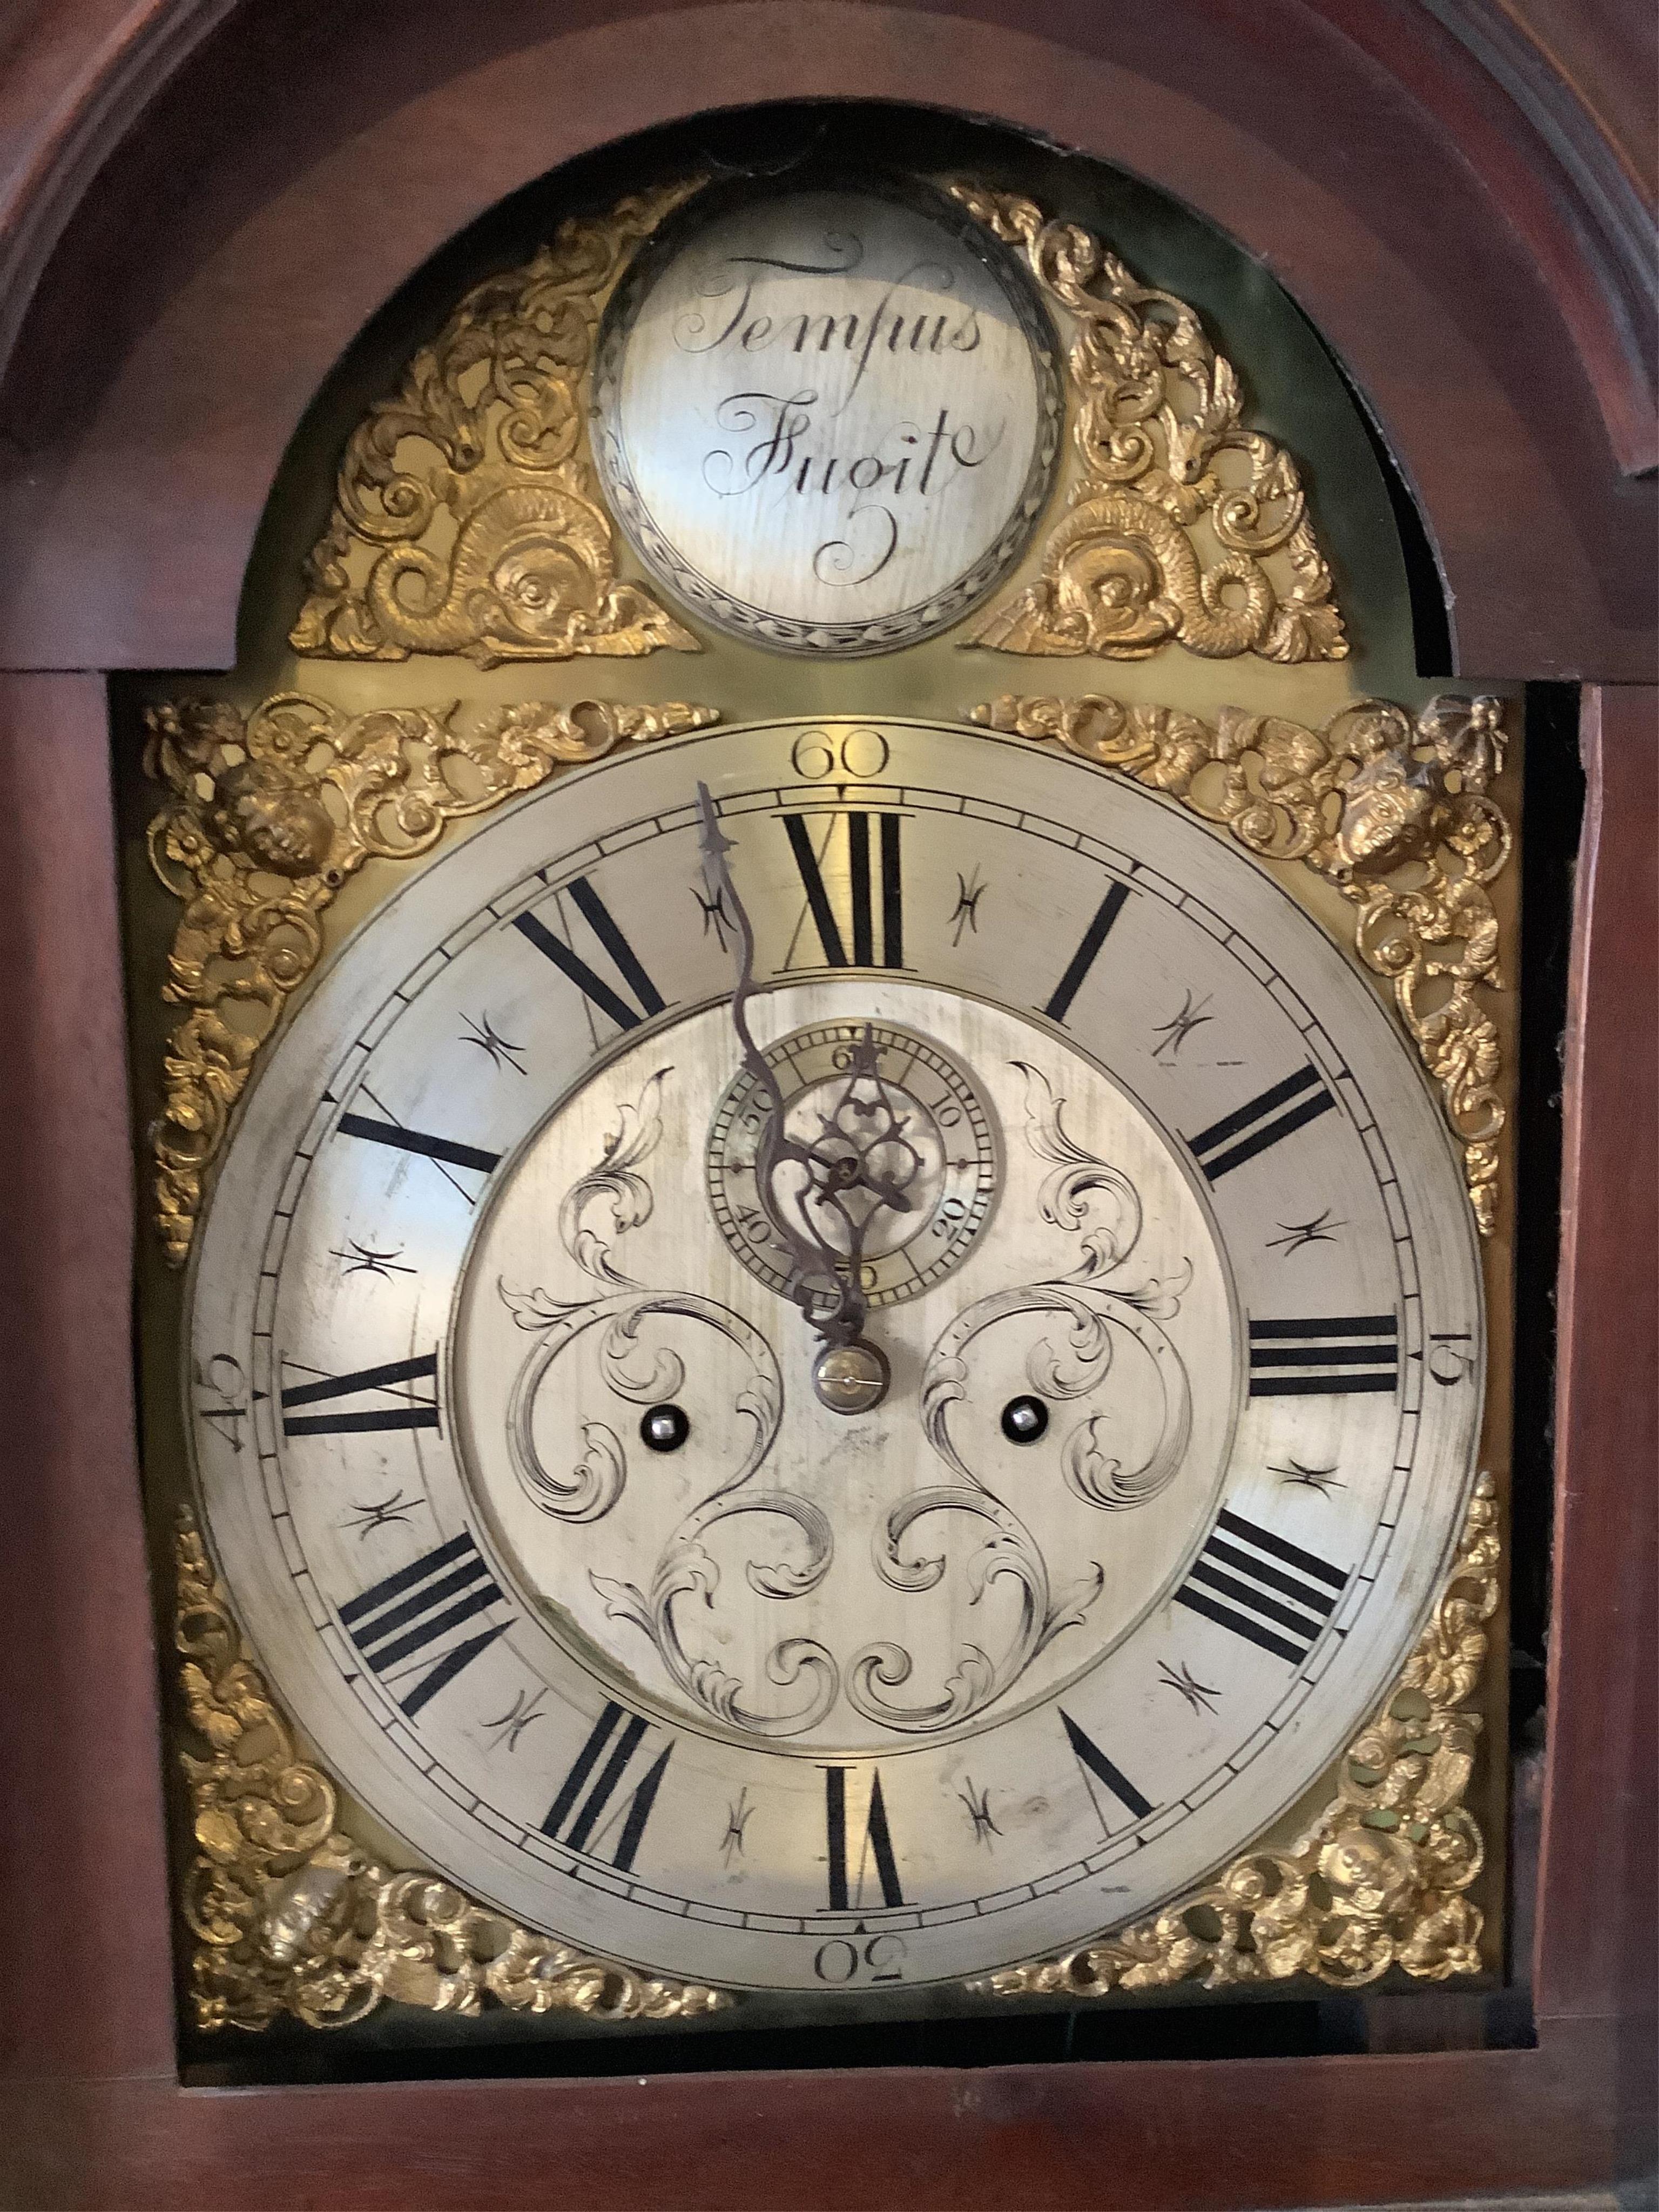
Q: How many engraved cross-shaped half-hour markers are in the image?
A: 12